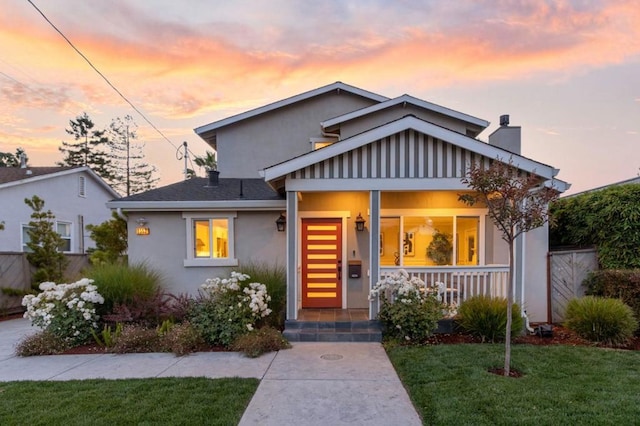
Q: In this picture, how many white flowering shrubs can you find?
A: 3